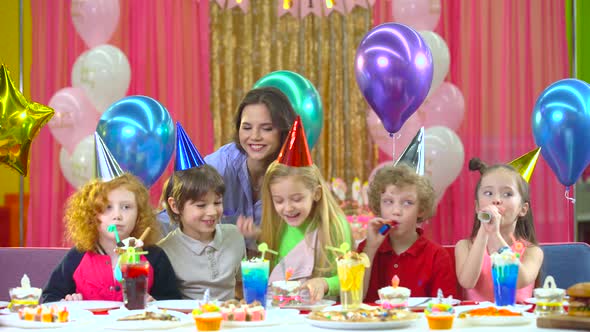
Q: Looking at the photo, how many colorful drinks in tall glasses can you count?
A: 4